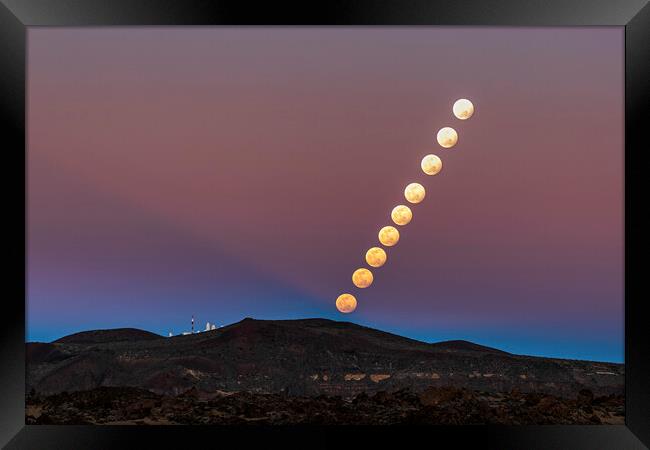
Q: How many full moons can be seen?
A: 9